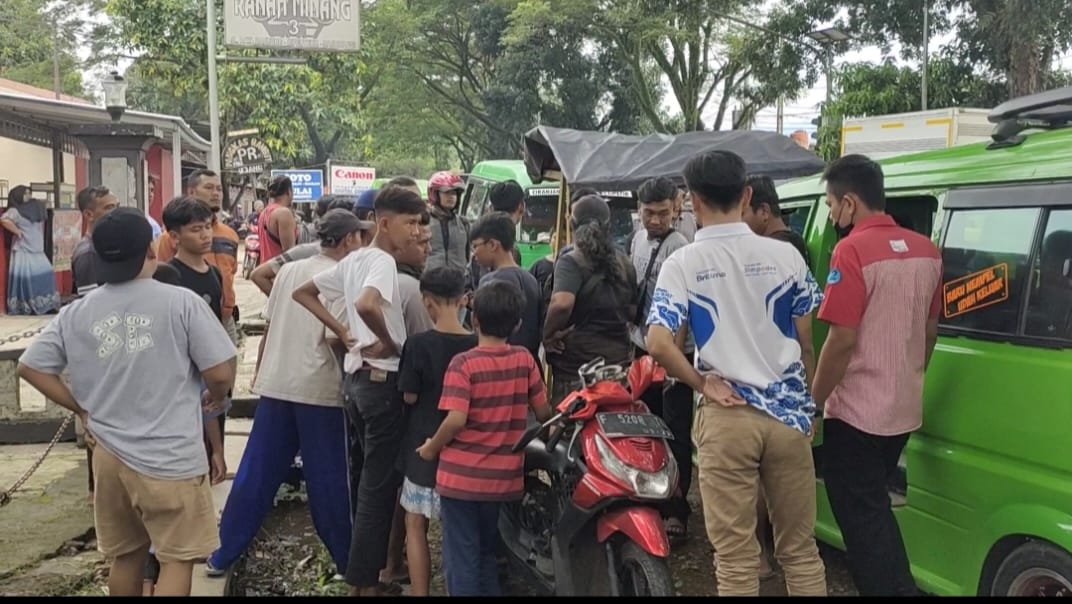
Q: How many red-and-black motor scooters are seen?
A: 1